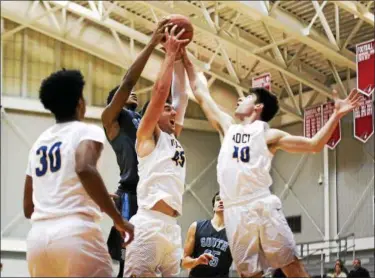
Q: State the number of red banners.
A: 5